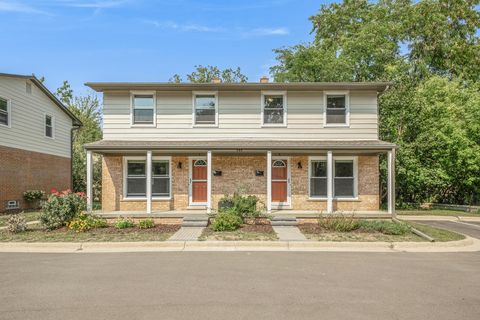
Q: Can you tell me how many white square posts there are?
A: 6